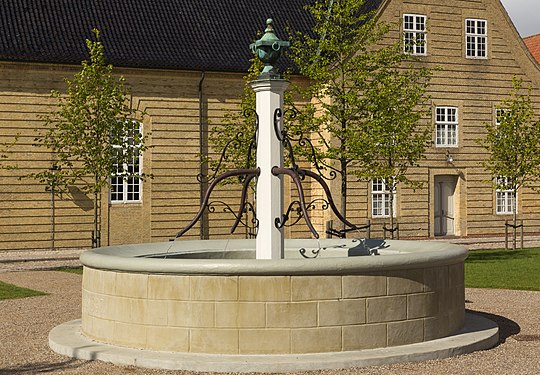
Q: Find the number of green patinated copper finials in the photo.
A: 1